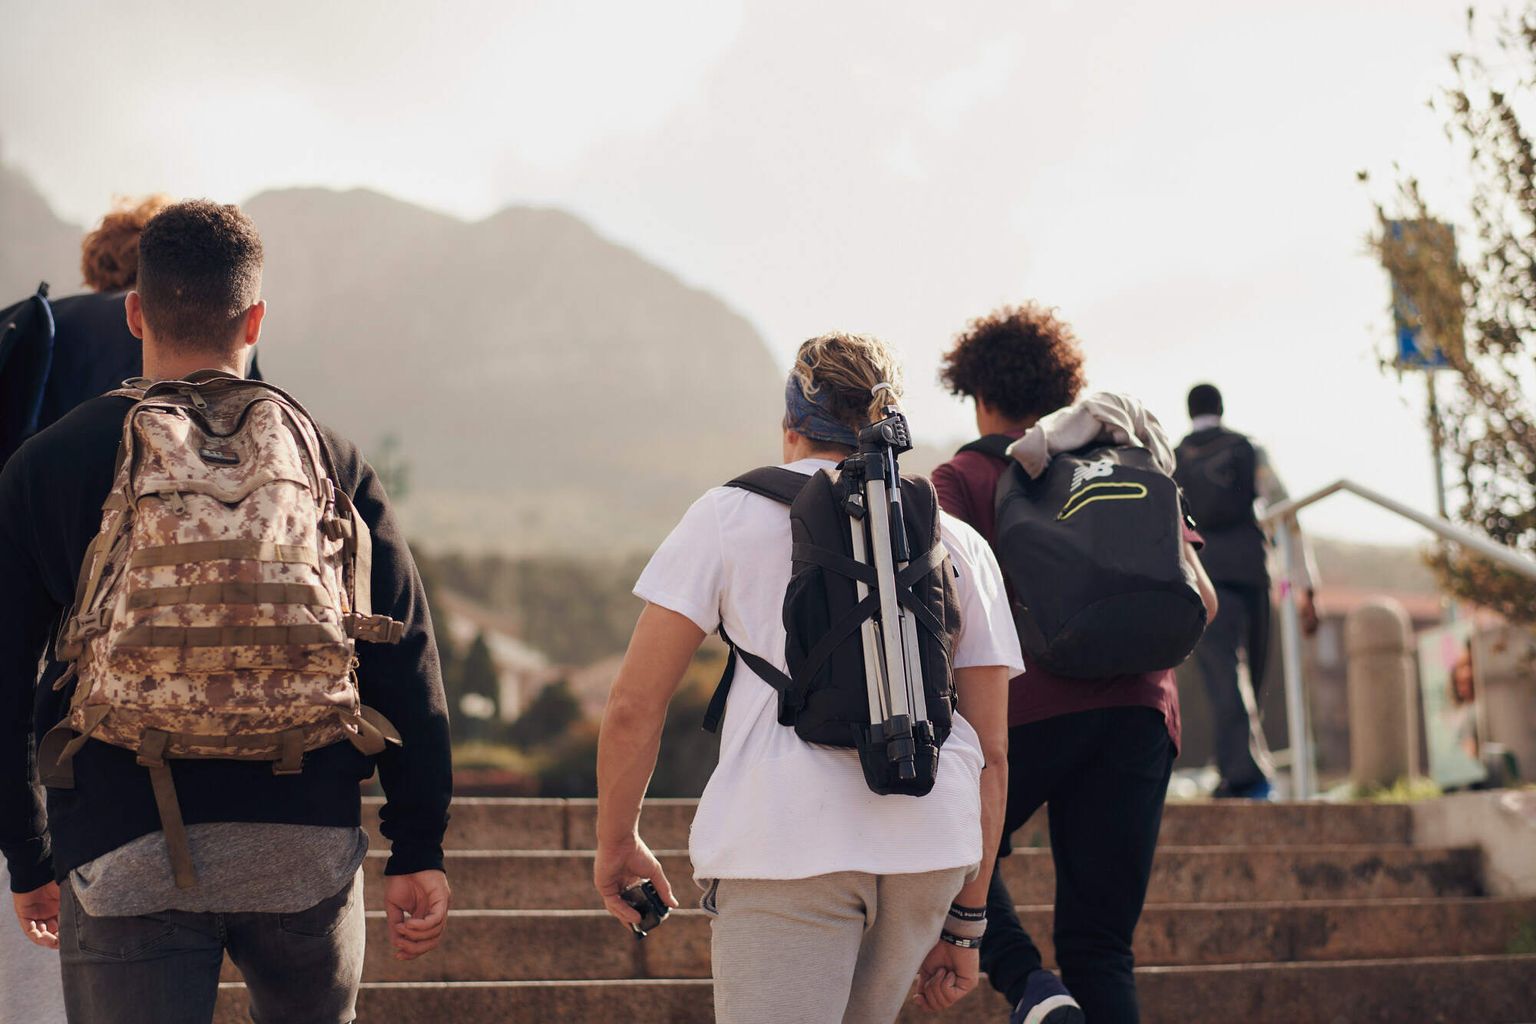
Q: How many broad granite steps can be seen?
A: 4